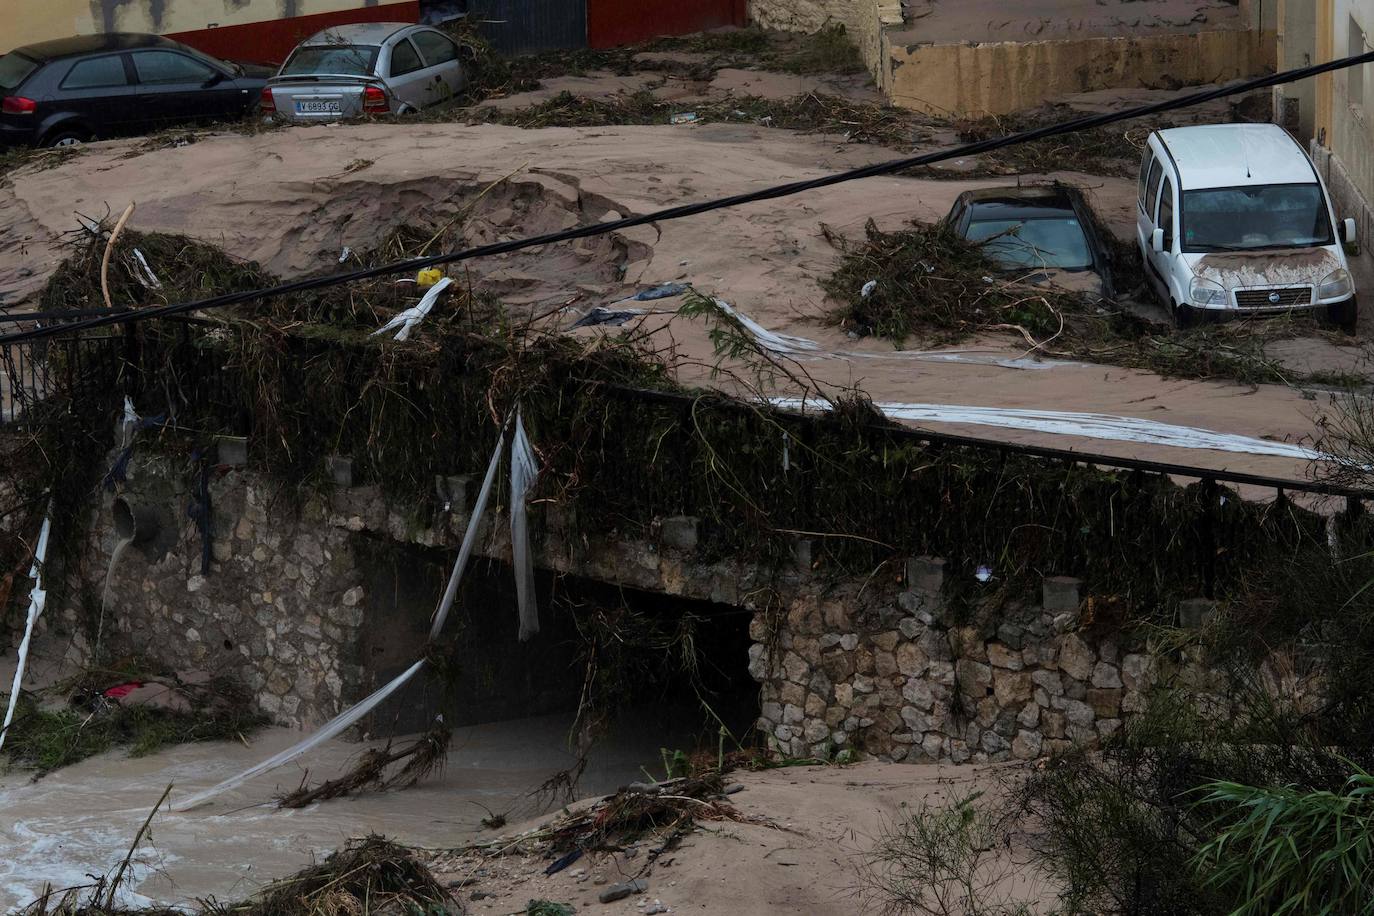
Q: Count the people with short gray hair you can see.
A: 0